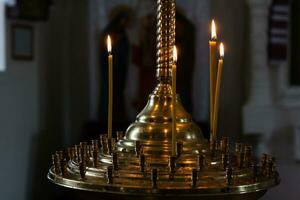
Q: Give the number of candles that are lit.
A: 4